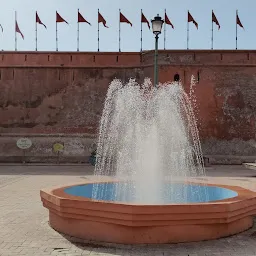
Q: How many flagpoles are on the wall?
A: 11